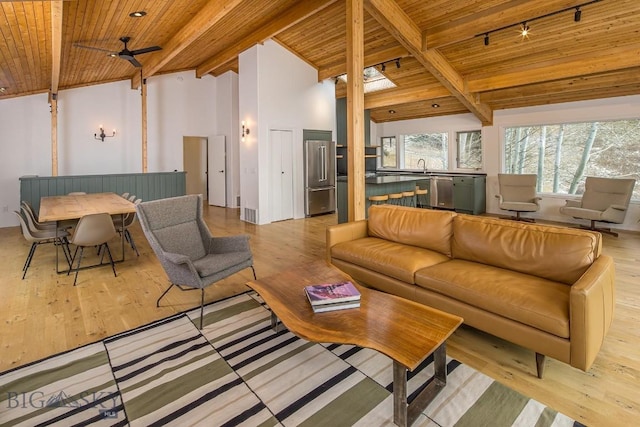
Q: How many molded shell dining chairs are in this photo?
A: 8